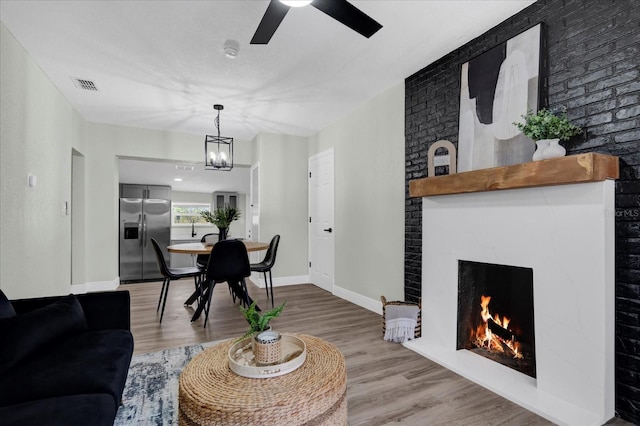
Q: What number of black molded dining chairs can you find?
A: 4